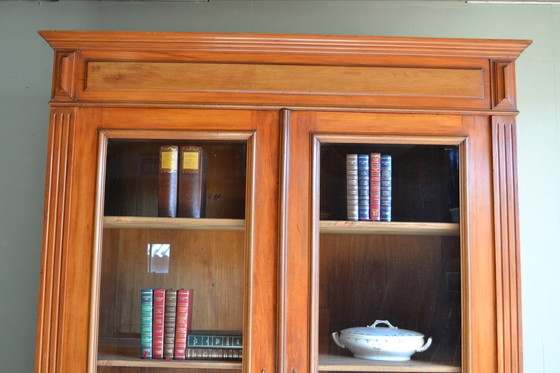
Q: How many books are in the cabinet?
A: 12